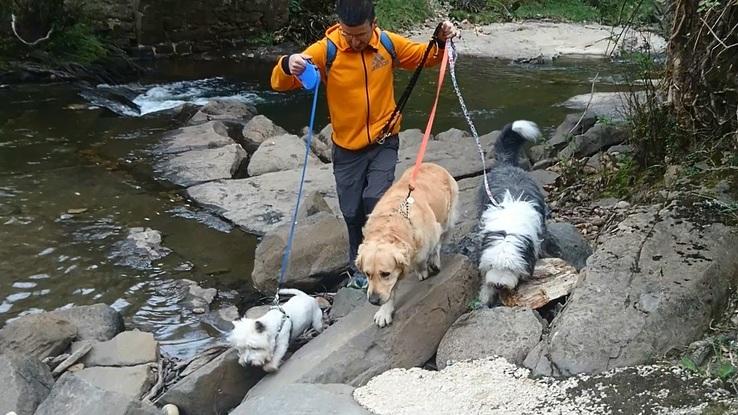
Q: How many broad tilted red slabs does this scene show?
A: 0